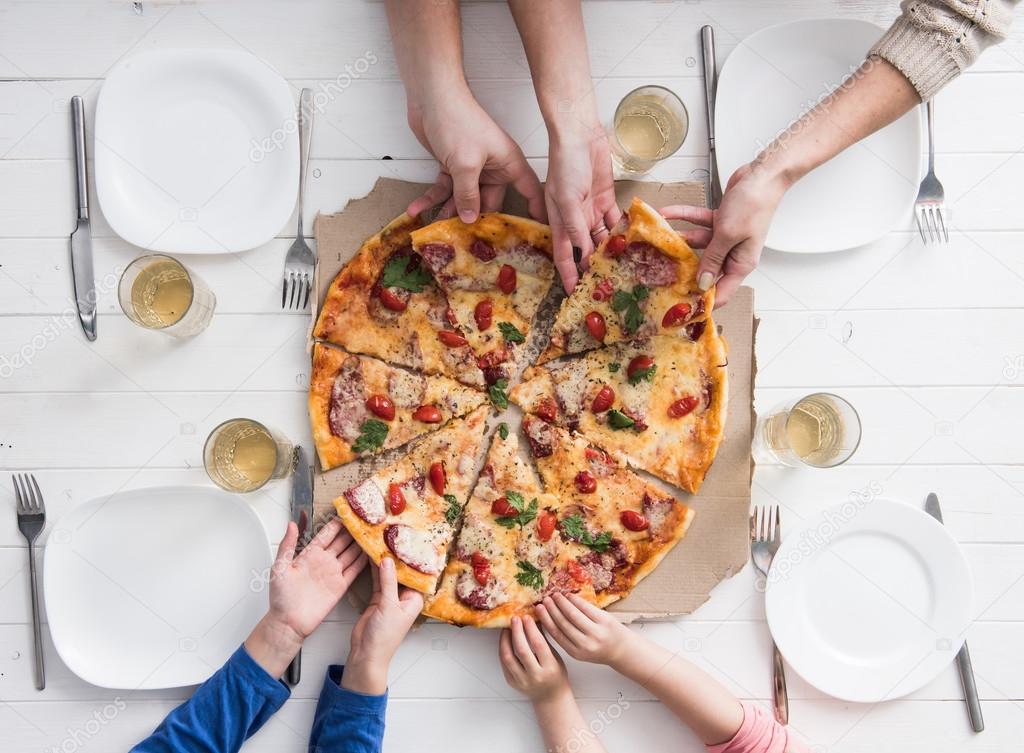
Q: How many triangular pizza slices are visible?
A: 8